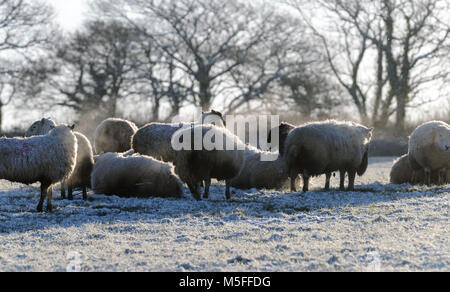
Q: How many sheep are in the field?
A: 11